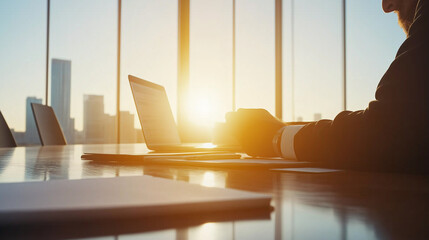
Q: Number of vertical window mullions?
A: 6